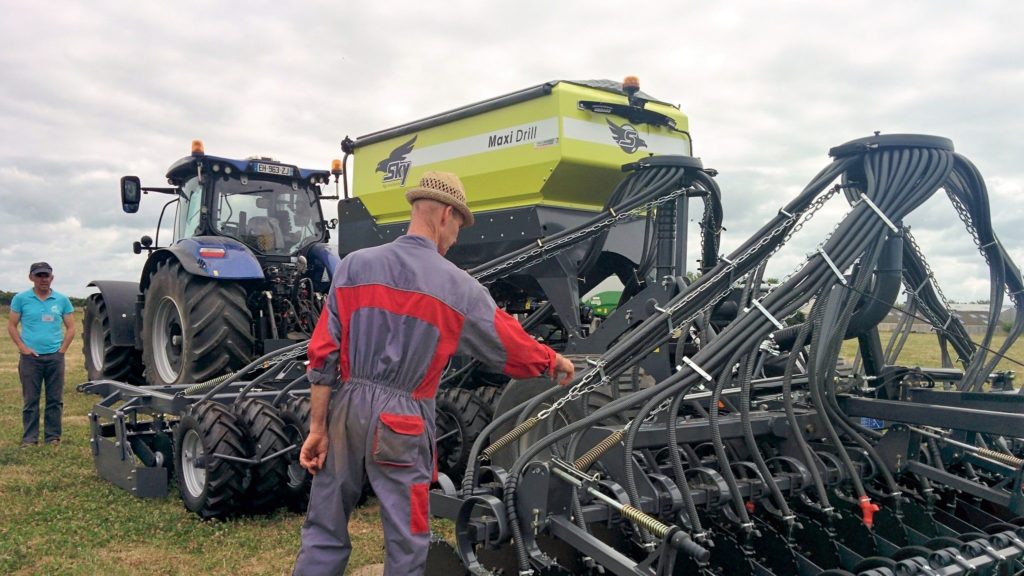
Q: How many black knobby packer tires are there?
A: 5